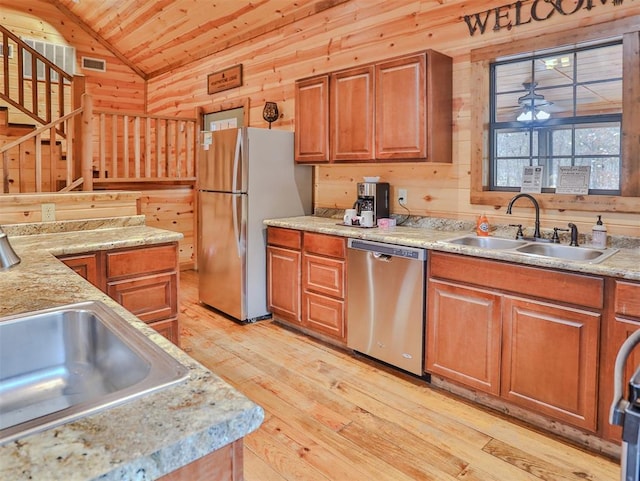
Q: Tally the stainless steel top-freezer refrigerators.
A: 1